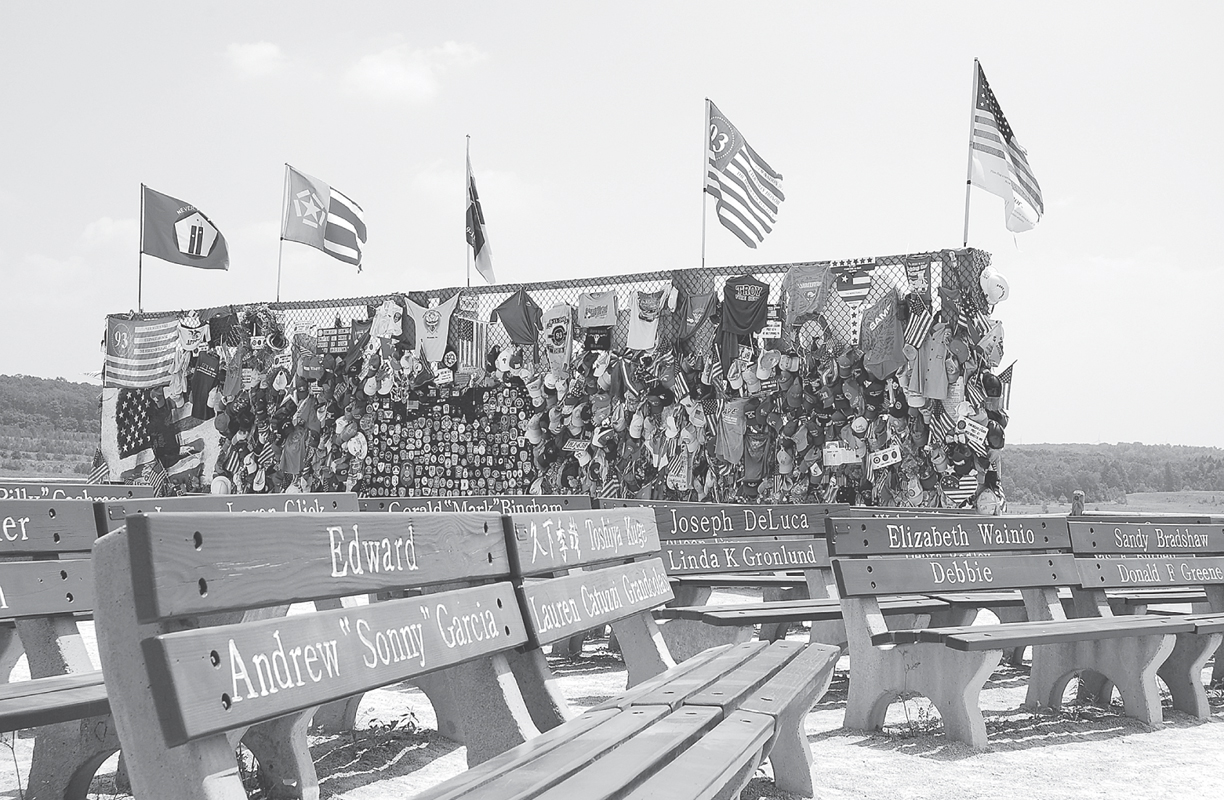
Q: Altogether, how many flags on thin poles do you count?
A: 5